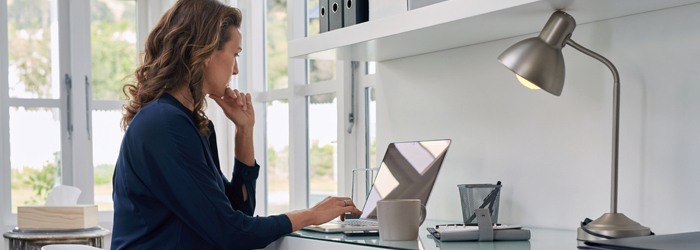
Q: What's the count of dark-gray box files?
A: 3